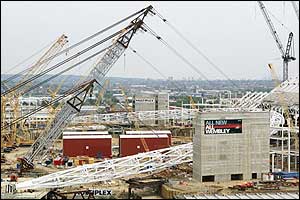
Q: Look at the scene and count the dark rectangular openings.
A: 3